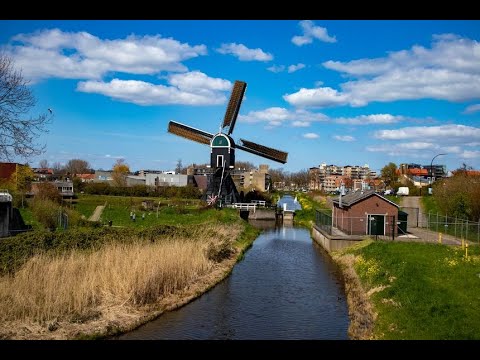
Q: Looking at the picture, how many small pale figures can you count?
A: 3